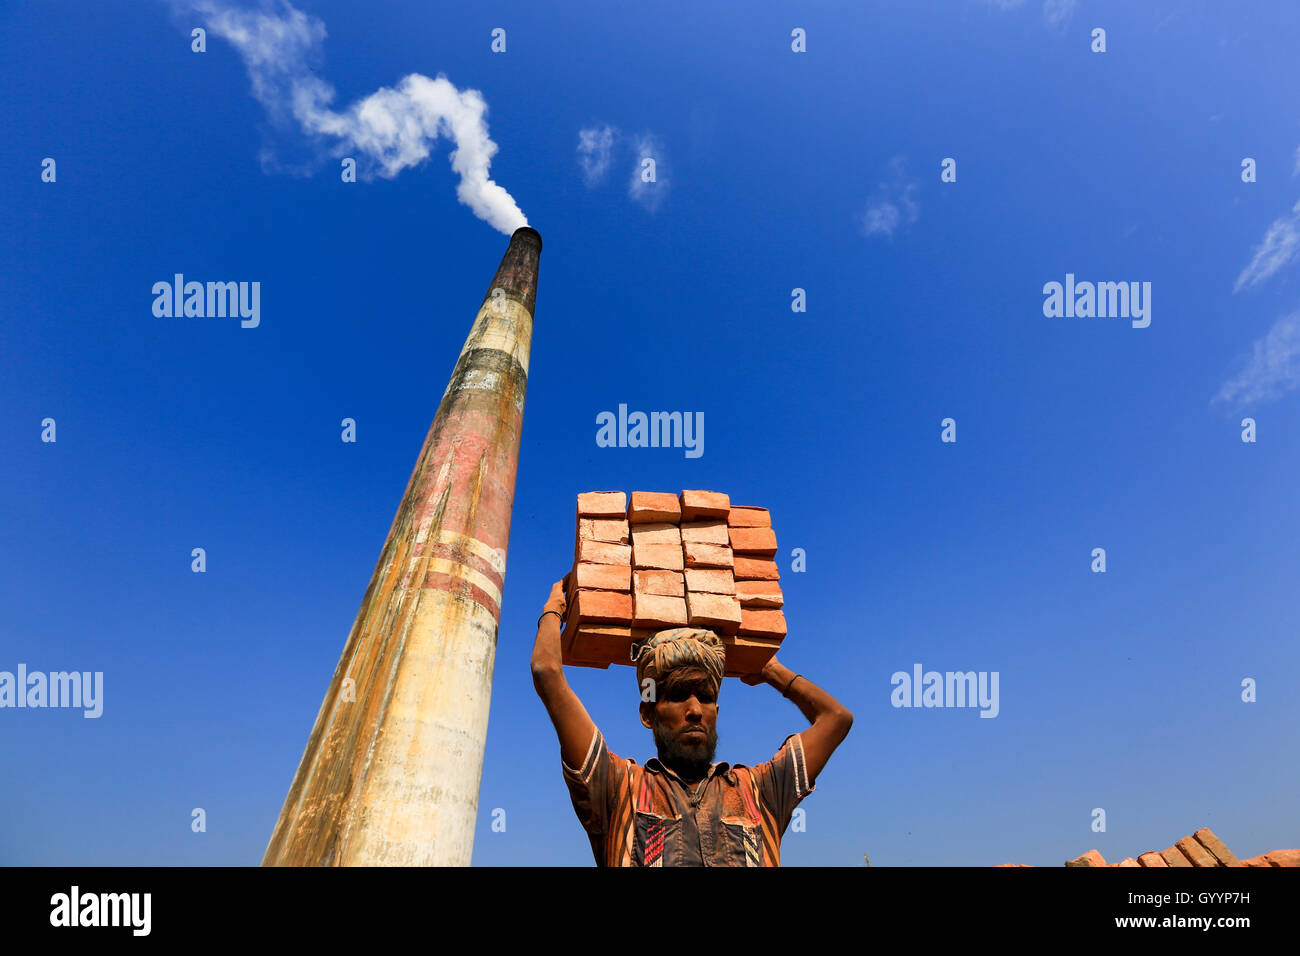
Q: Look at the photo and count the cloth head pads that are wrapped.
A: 1